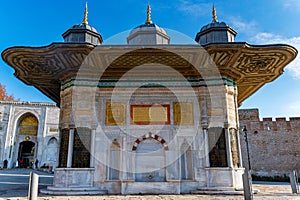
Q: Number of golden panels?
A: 3